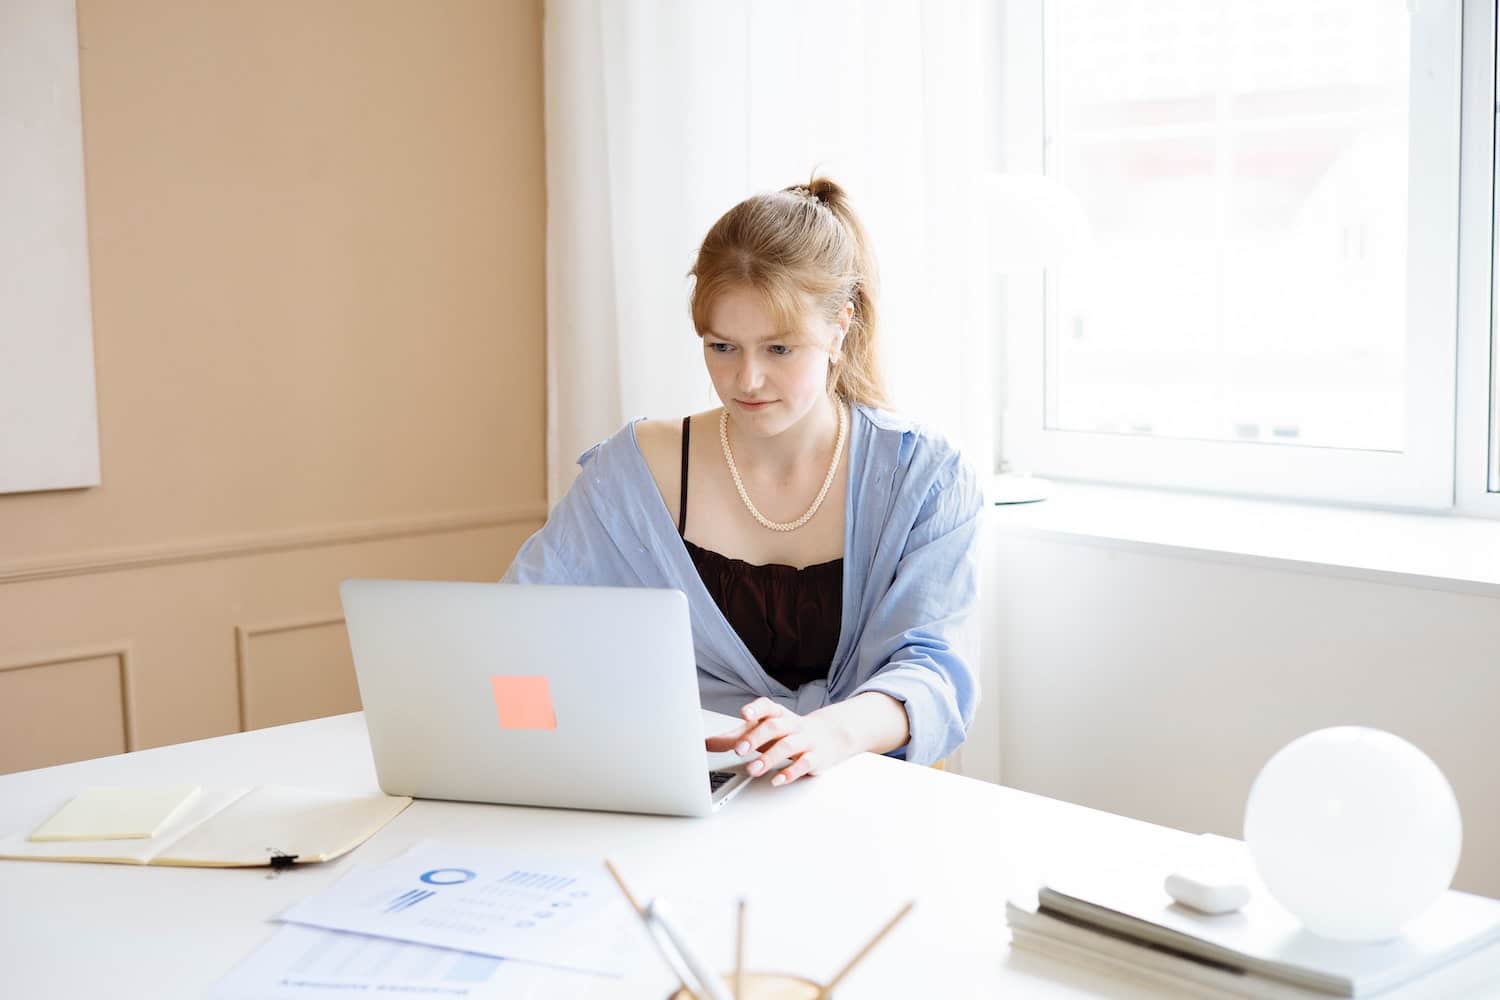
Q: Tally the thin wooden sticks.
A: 3